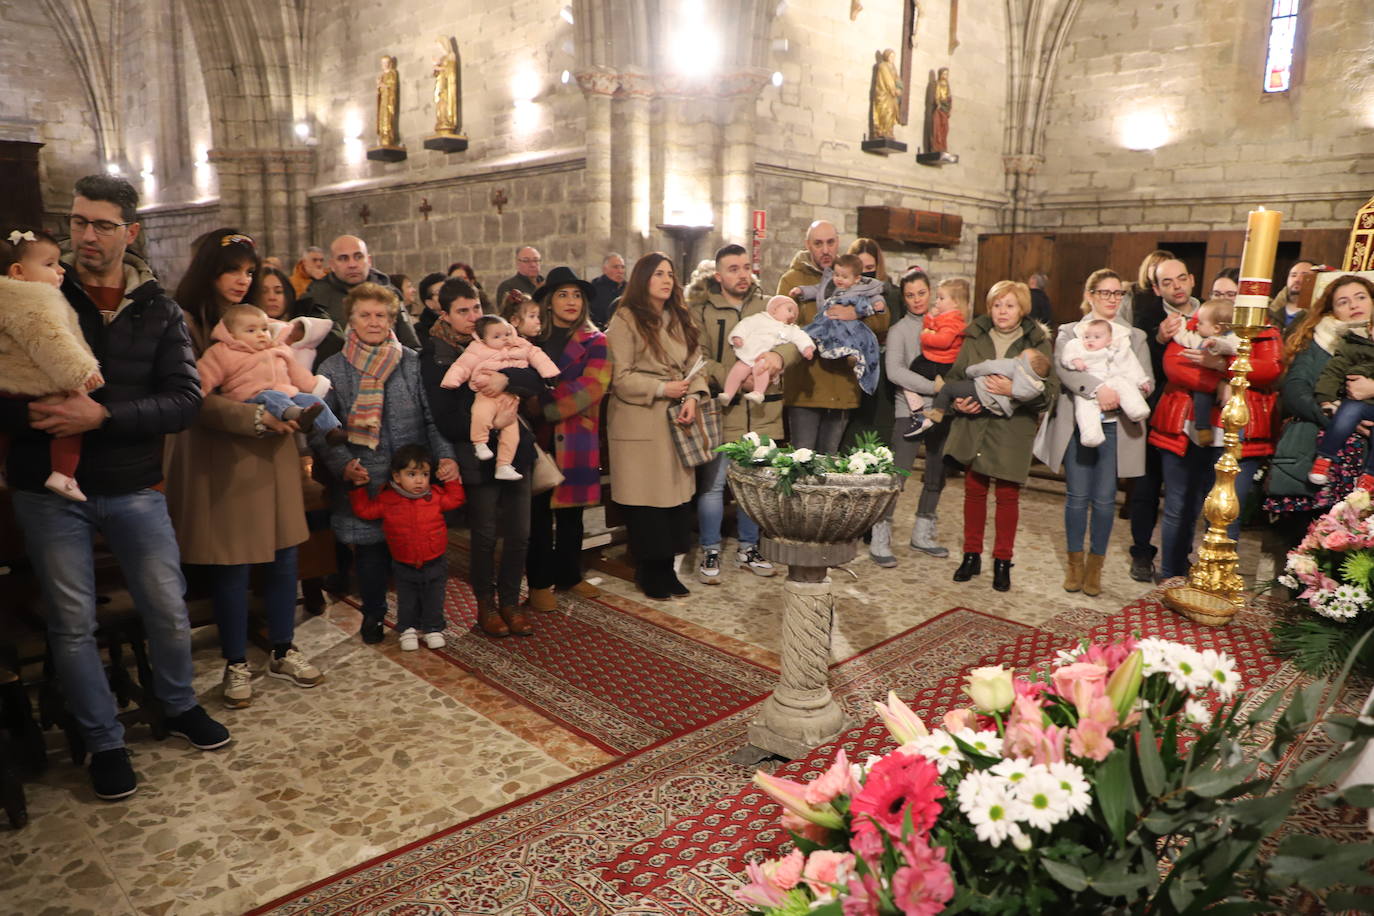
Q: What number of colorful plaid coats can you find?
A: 1